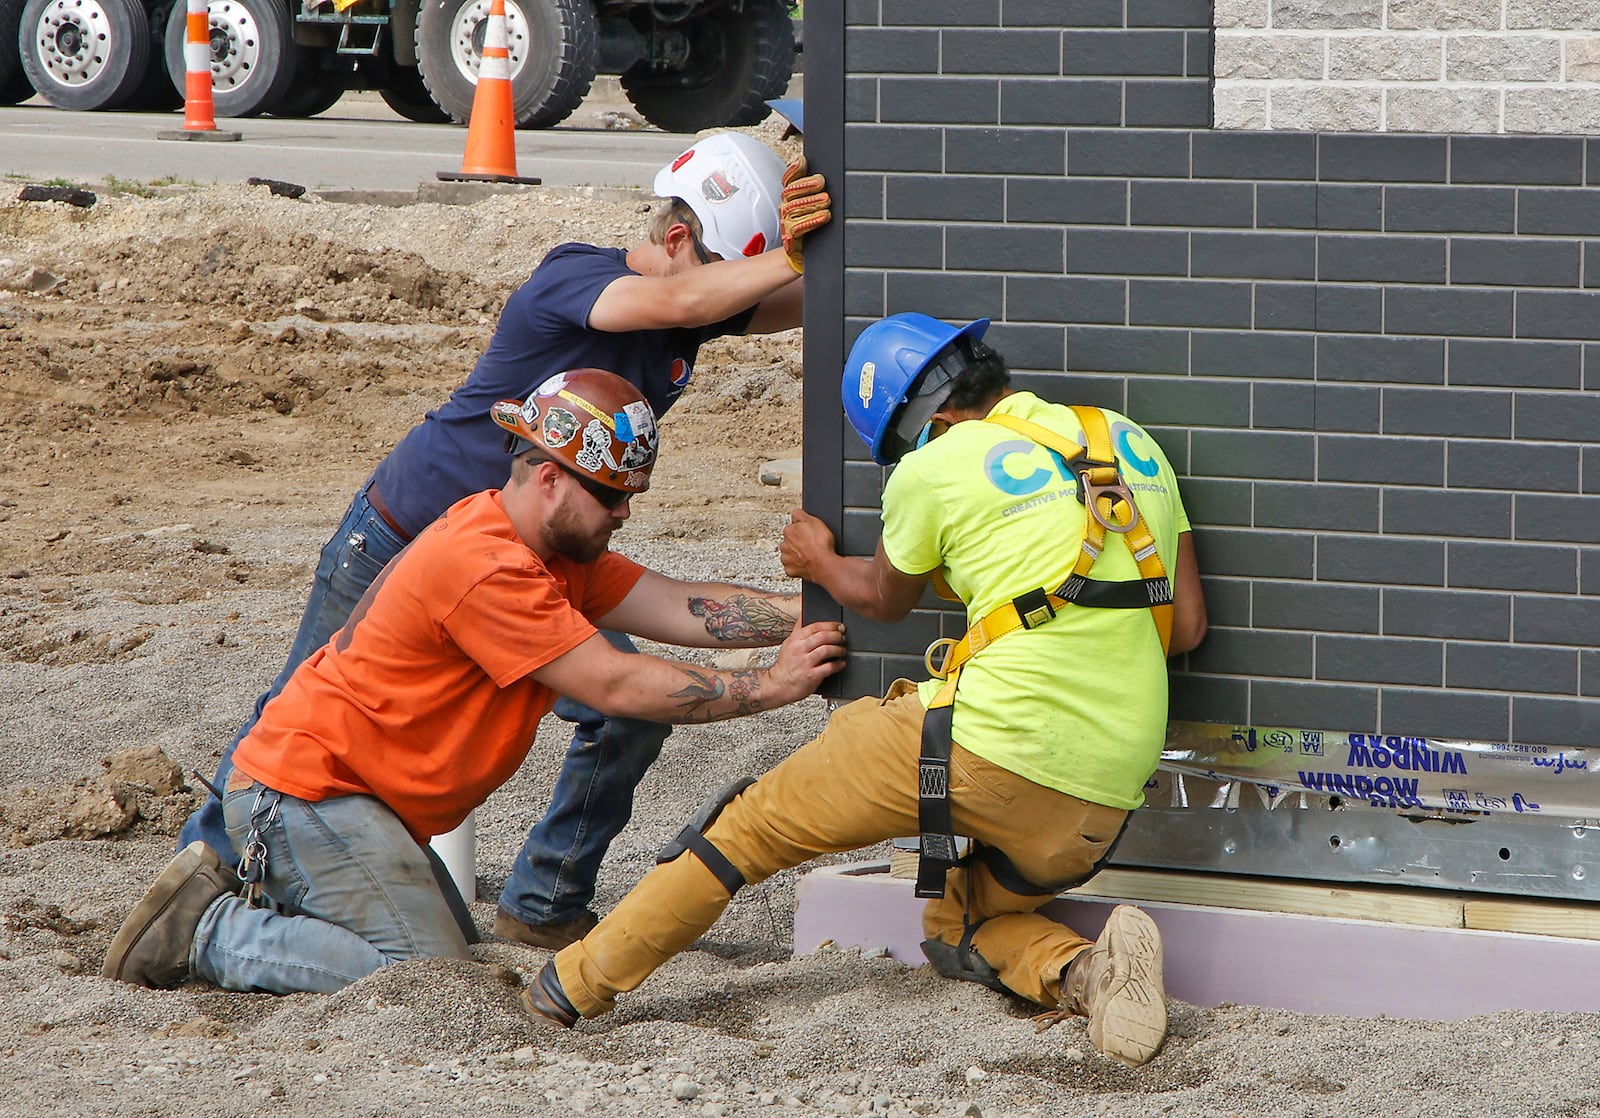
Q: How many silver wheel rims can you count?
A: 3